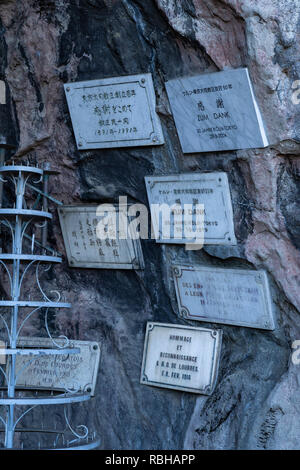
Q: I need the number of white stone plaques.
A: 7